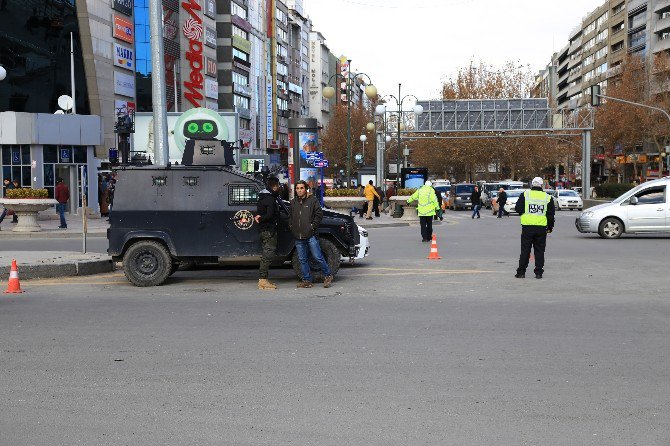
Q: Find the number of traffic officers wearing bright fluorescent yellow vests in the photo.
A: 2